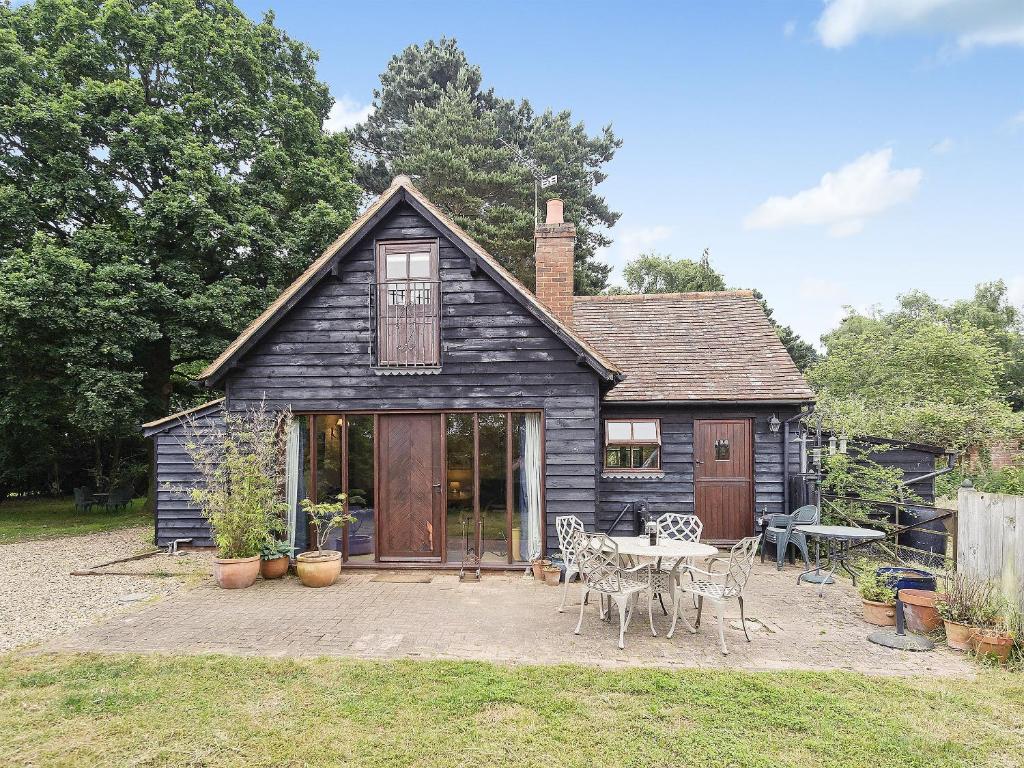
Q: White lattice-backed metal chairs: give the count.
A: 4